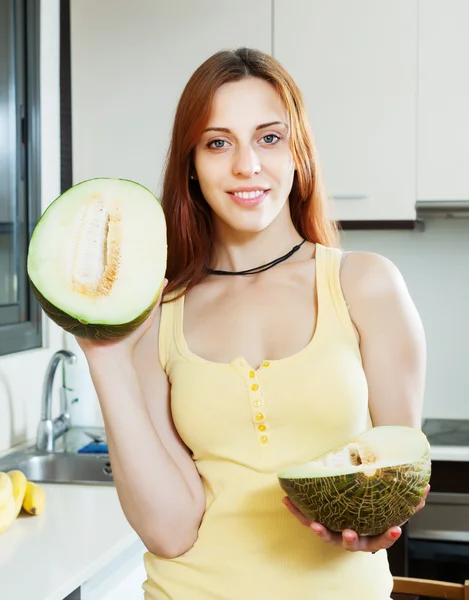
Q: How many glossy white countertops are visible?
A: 1